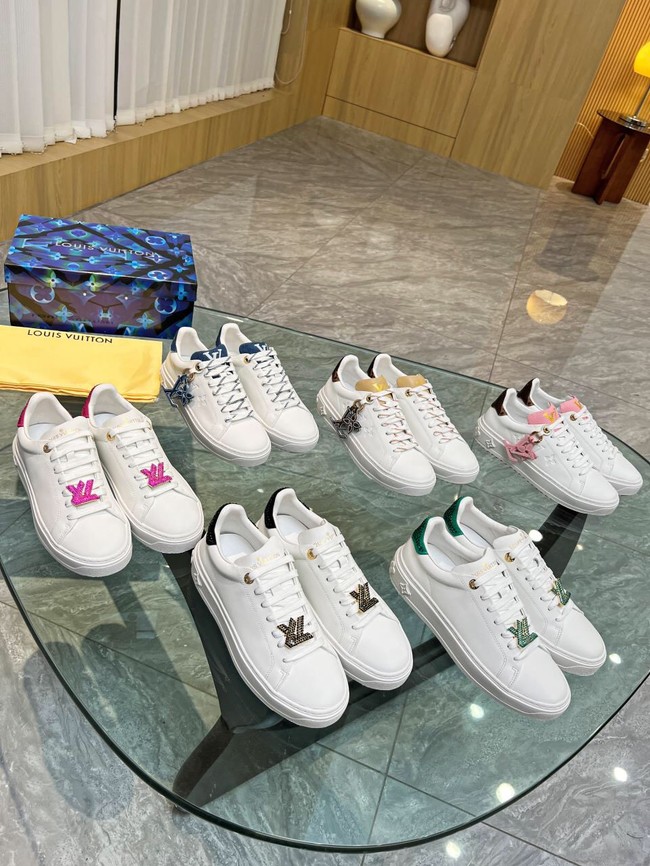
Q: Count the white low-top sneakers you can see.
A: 12